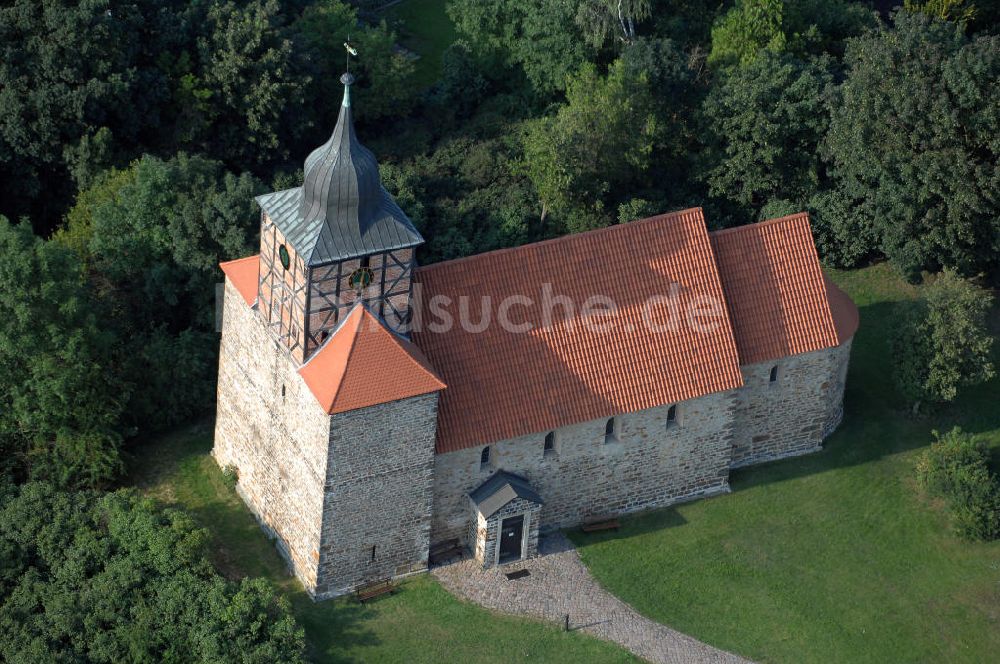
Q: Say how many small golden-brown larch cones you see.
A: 0